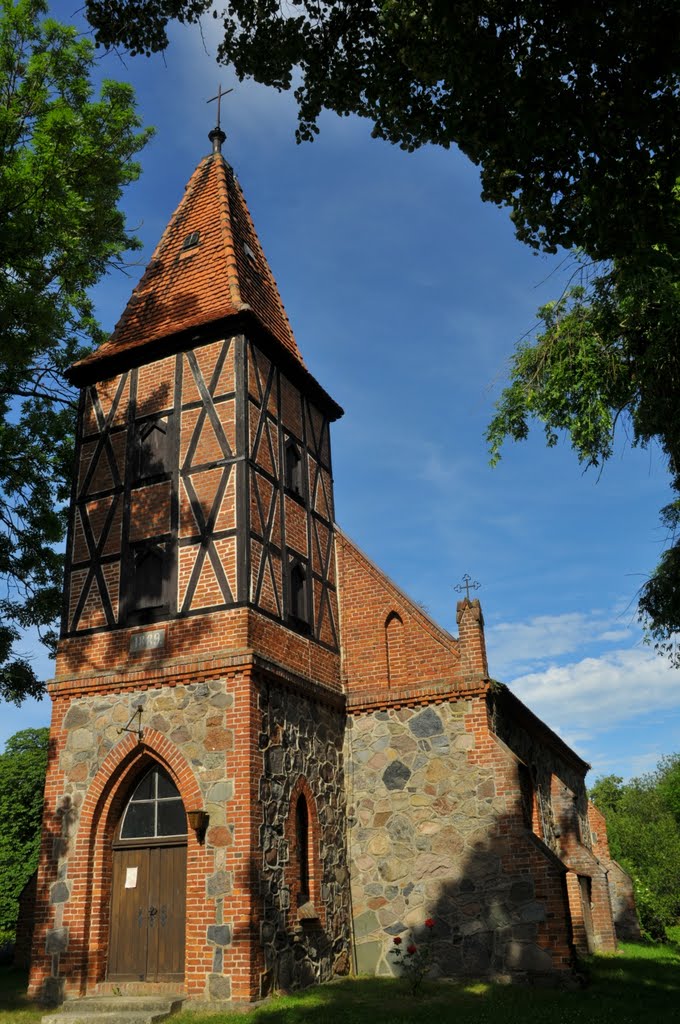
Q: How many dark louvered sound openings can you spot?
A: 4